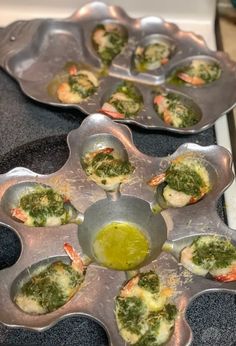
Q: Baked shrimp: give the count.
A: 12